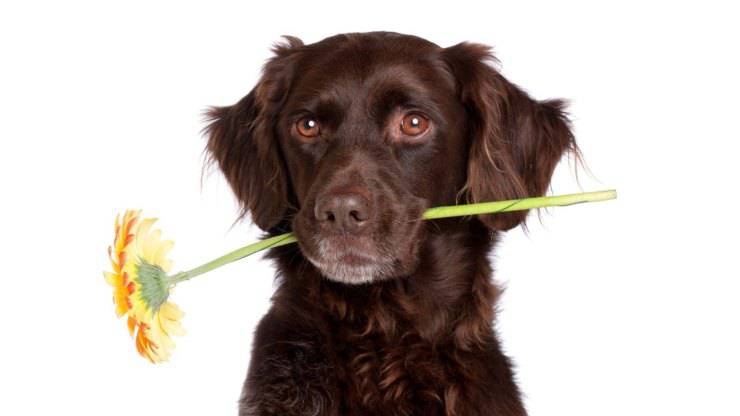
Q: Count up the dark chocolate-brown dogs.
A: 1